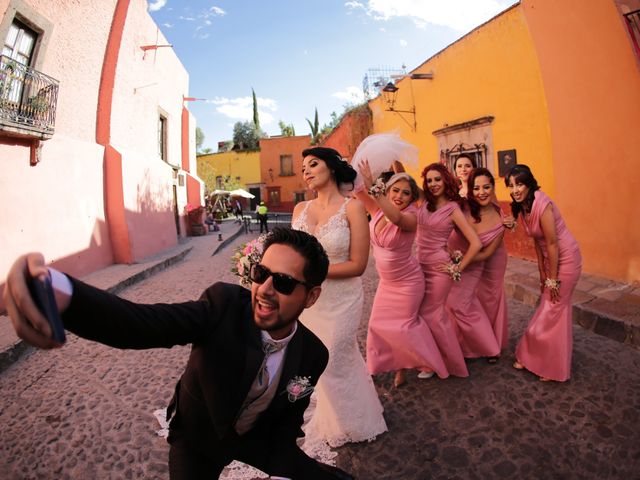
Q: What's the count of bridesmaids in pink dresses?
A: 5